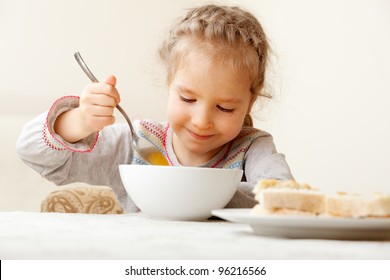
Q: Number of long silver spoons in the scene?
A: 1